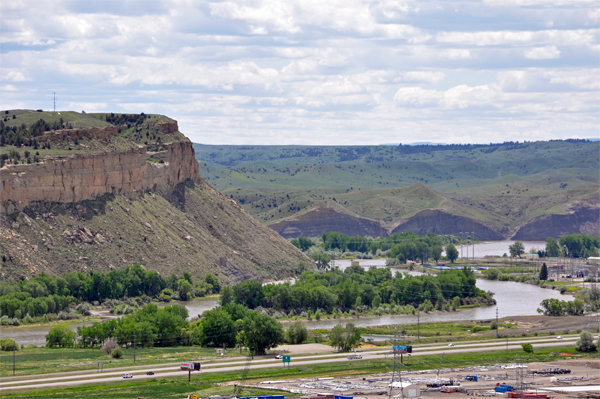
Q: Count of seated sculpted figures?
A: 0